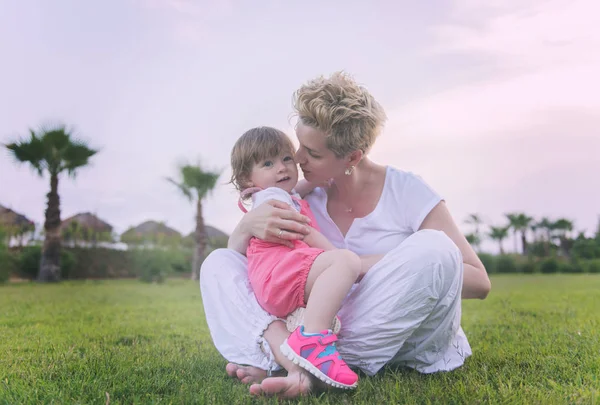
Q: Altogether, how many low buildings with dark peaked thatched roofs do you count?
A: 4